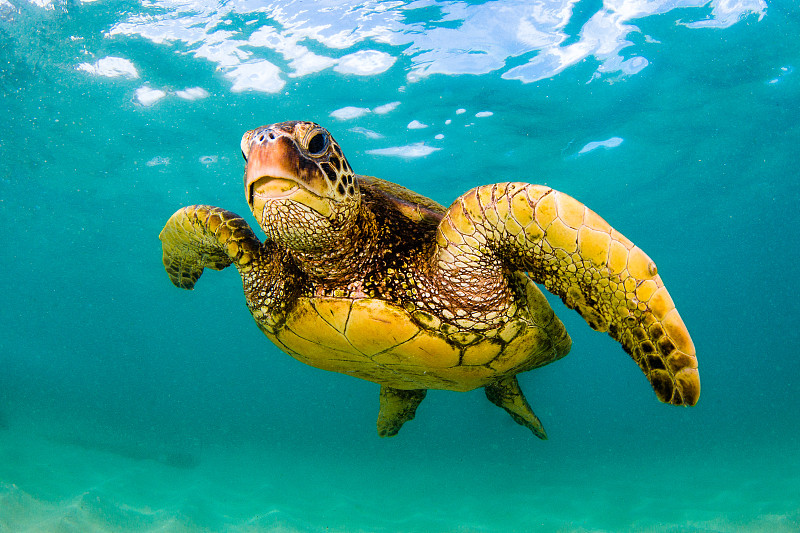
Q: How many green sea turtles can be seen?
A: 1